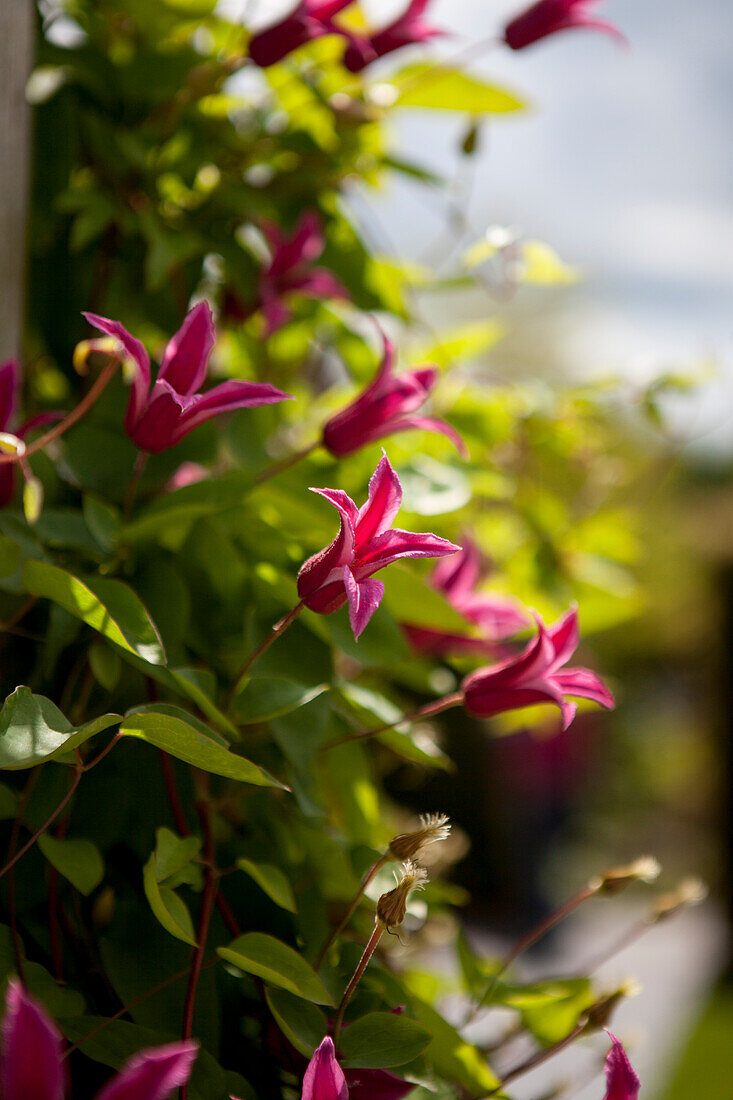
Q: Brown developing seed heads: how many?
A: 5